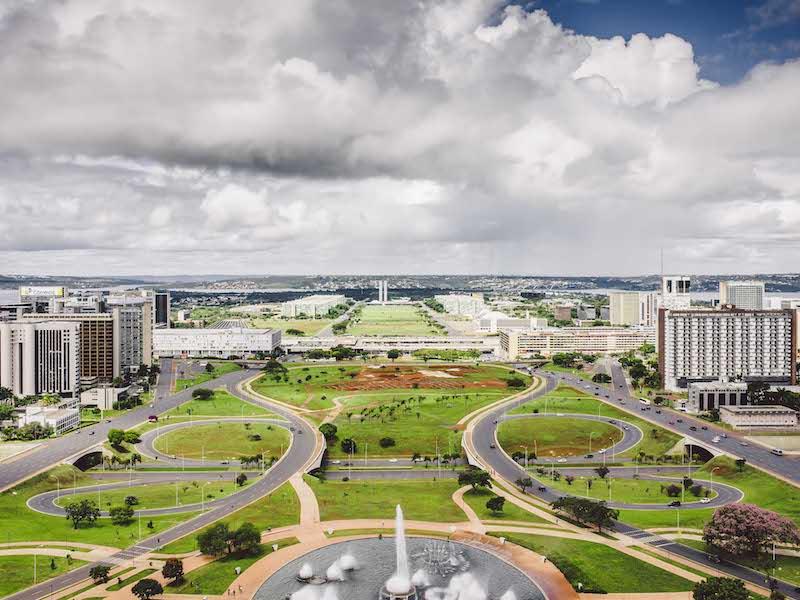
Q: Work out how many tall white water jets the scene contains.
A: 1